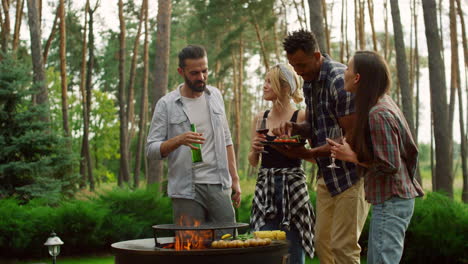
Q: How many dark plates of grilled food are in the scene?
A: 1